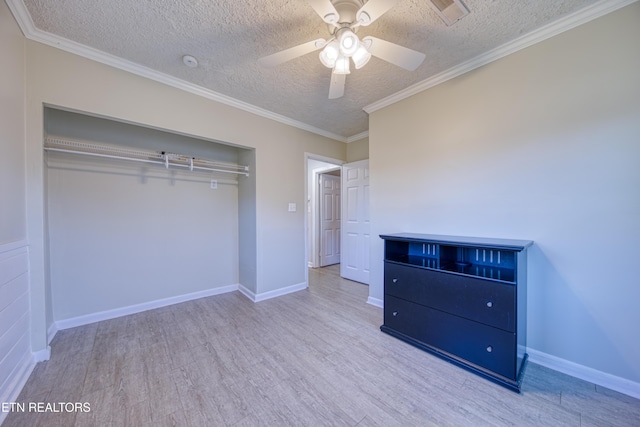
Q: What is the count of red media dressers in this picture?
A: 0